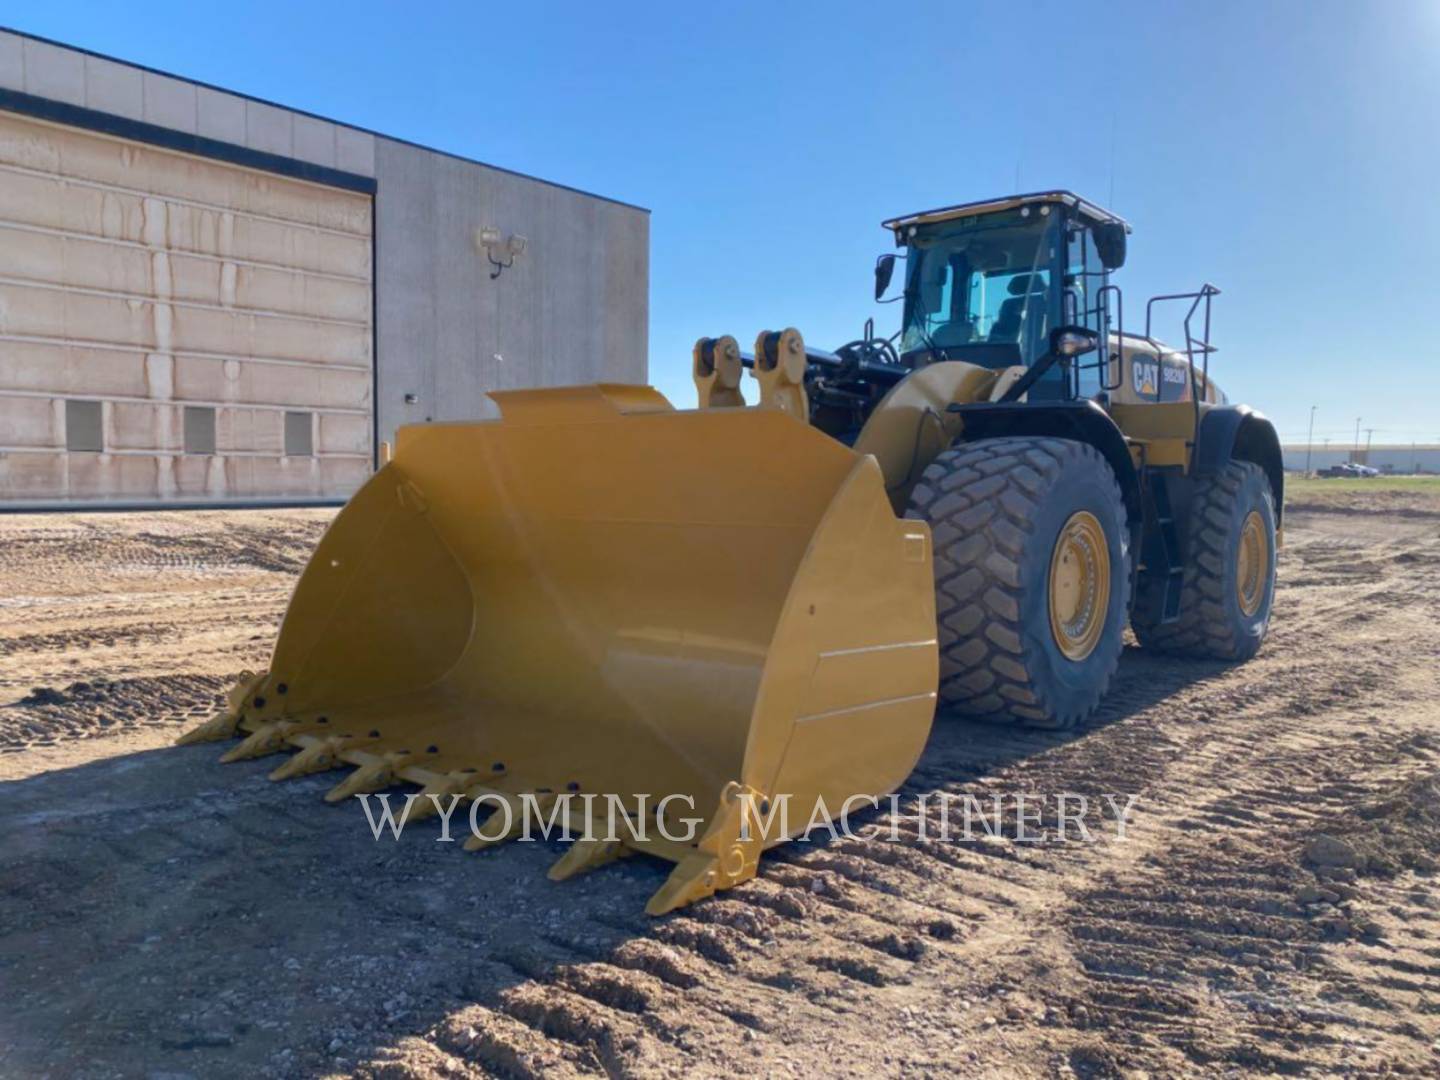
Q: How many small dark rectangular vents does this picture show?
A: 3